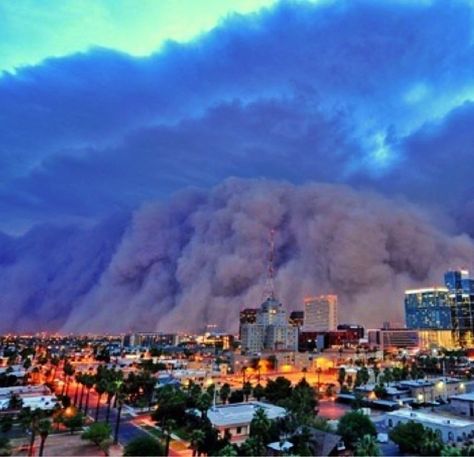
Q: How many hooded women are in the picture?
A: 0